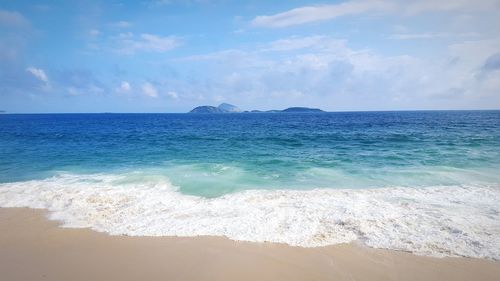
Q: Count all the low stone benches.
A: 0